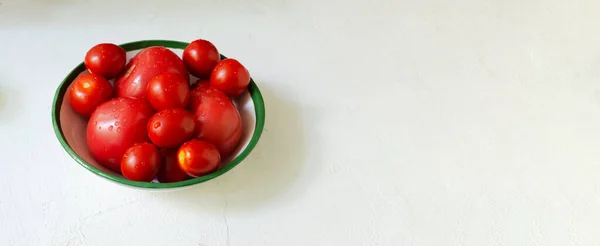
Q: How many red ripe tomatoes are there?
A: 12